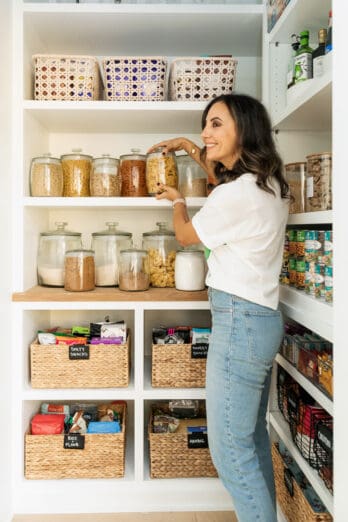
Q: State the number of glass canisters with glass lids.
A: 12